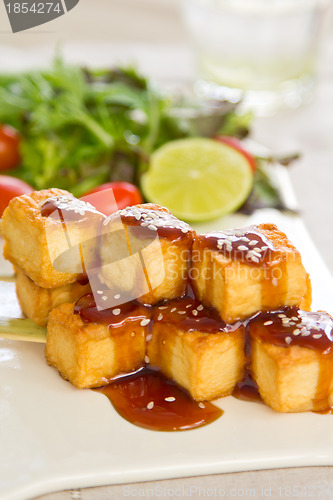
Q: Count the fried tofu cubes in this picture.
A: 7